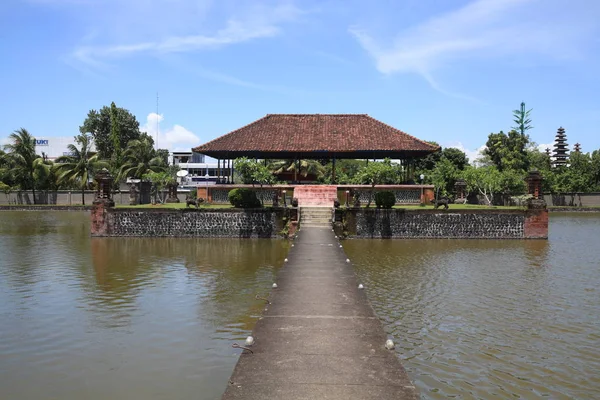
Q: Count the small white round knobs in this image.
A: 12